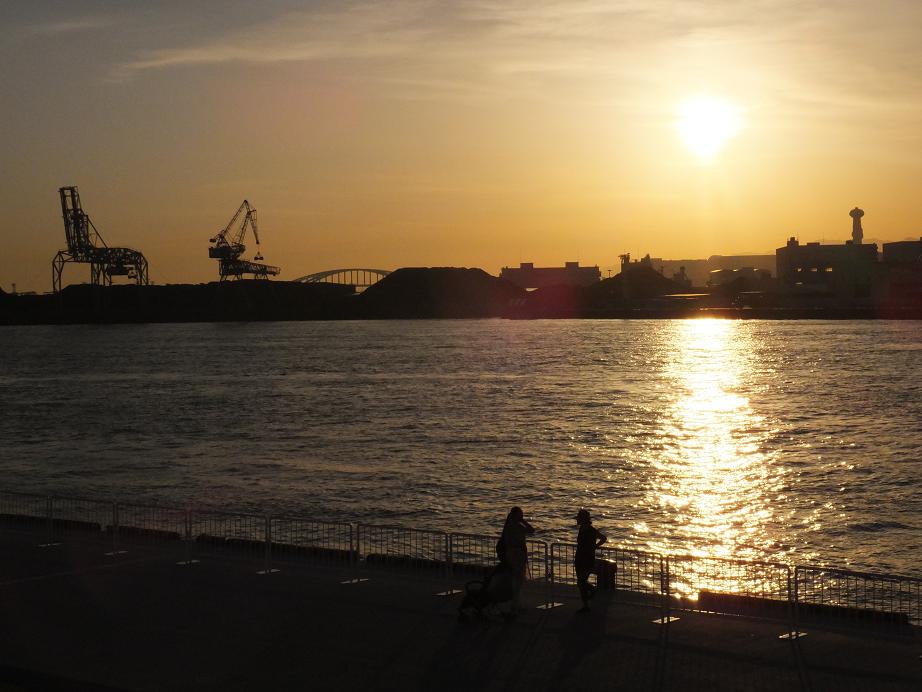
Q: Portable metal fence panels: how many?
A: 10